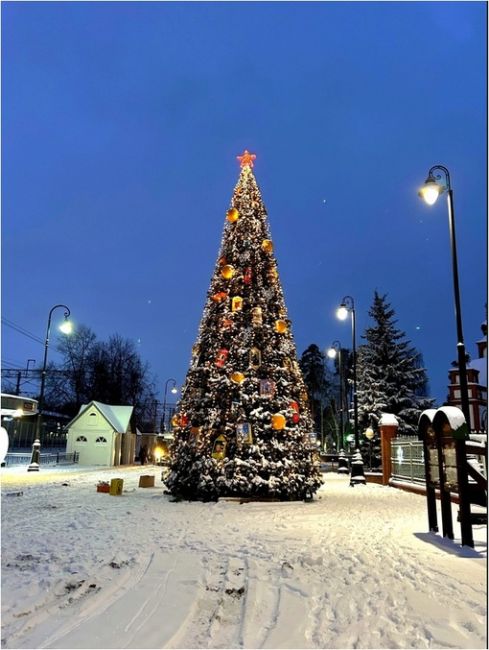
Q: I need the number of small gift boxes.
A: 3